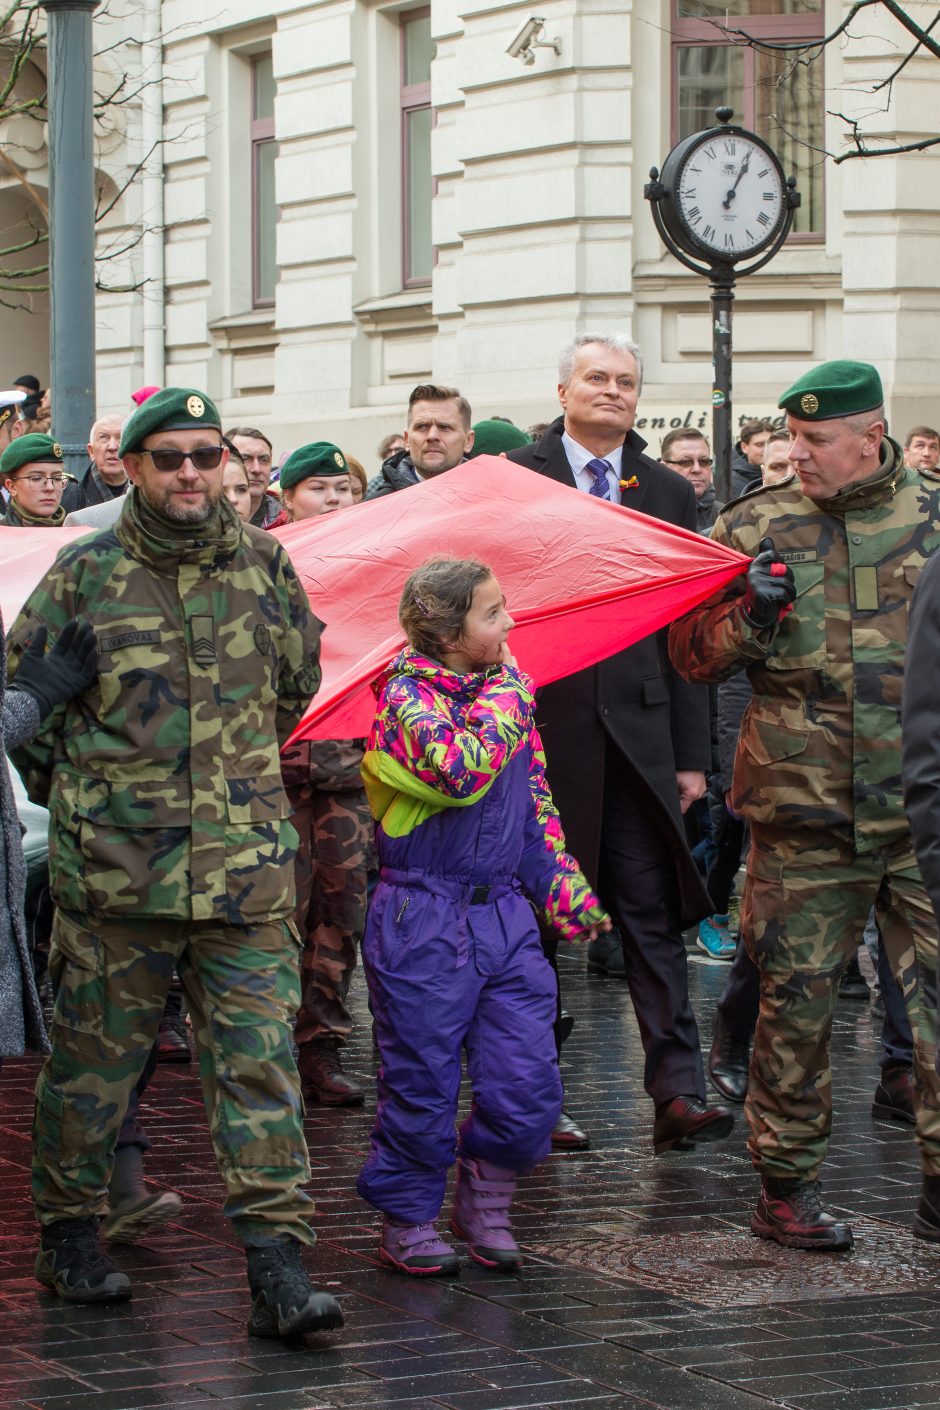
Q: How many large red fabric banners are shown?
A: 1